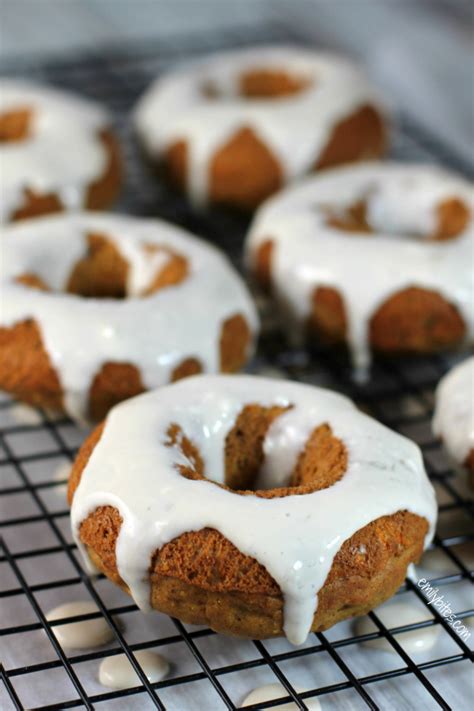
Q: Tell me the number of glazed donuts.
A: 6